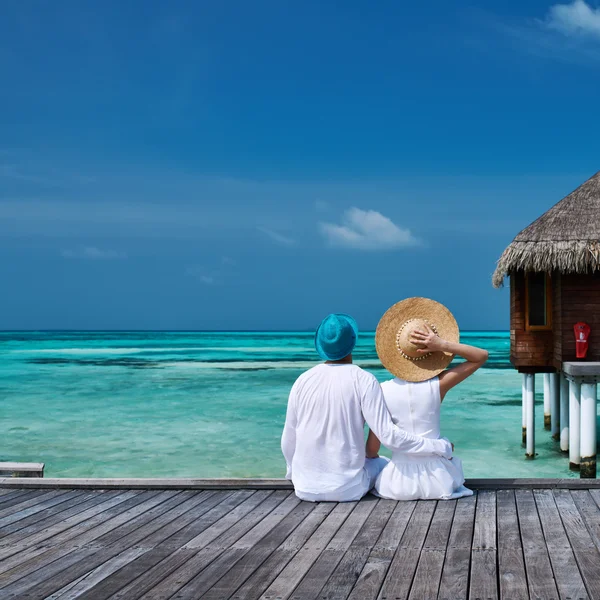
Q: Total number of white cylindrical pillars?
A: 7